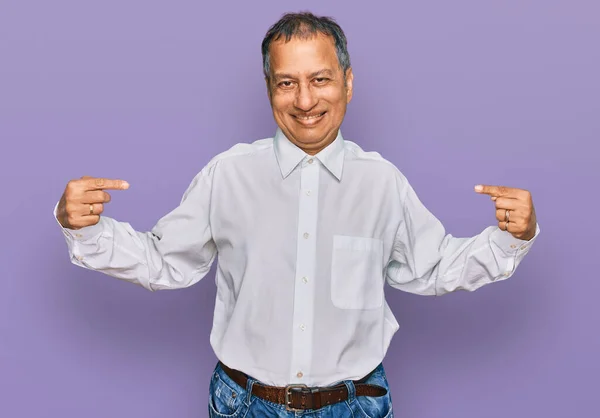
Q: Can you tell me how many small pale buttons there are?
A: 11